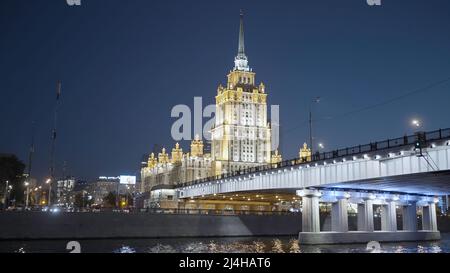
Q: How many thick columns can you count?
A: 6